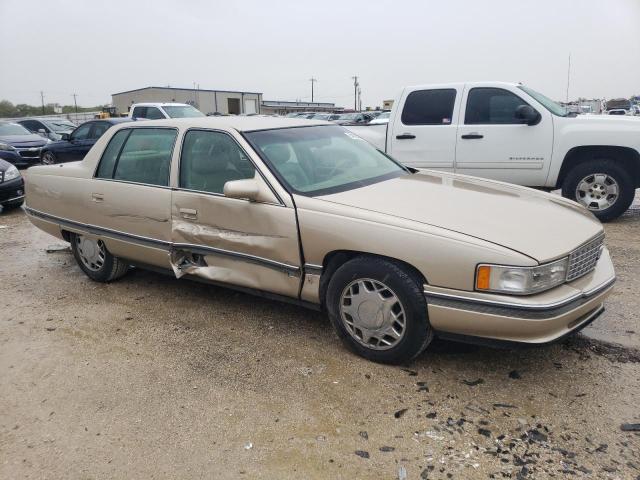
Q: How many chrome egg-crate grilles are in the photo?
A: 1